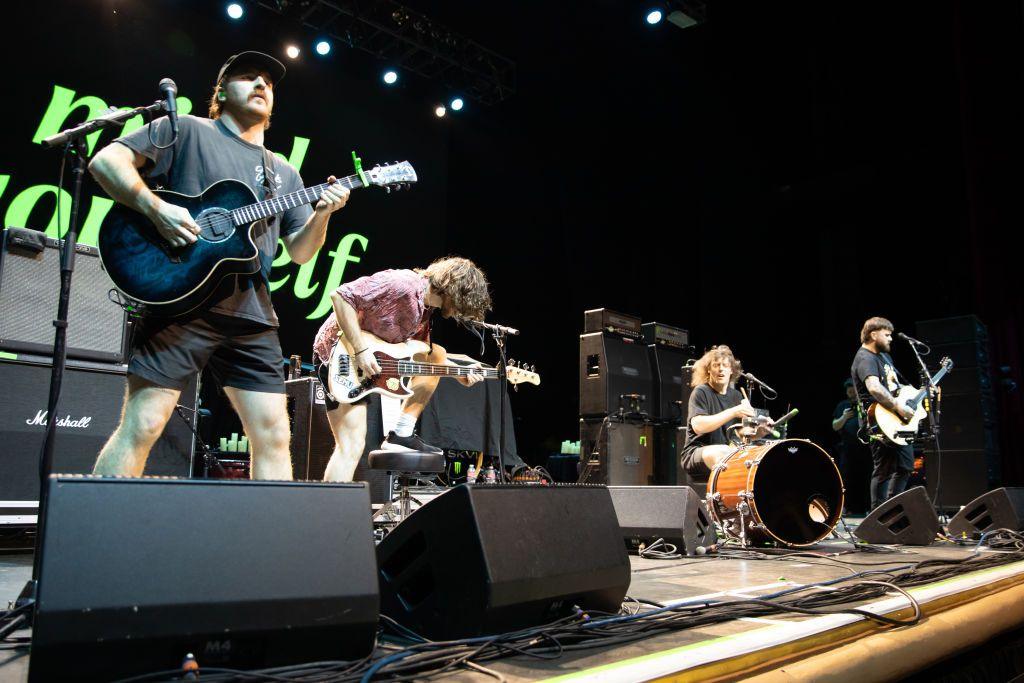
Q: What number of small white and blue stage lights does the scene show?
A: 7